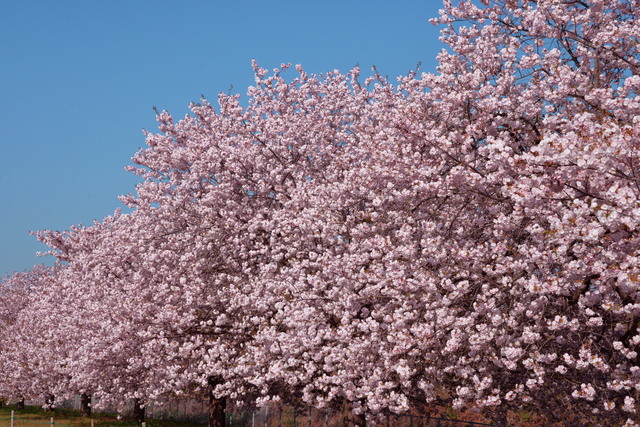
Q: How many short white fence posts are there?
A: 4